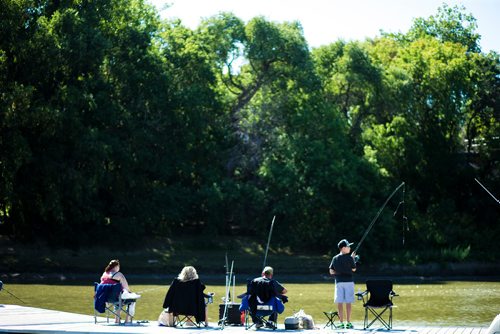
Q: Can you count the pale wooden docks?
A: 1